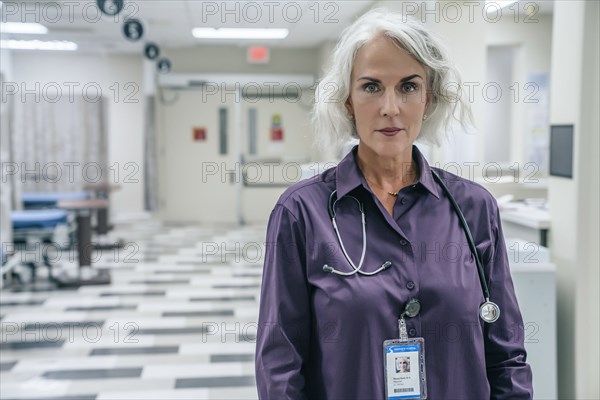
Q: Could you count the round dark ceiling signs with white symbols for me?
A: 4